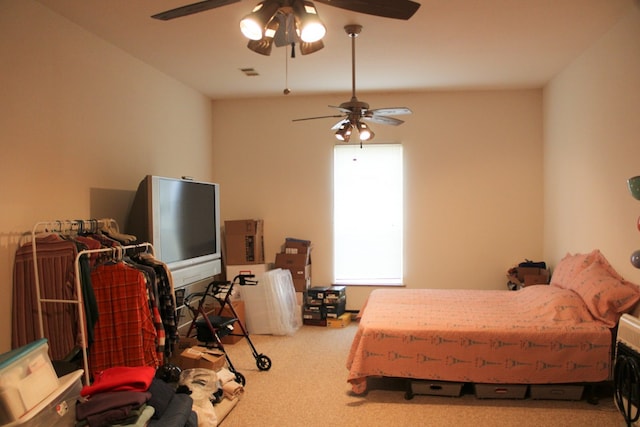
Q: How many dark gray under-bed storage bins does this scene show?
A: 3